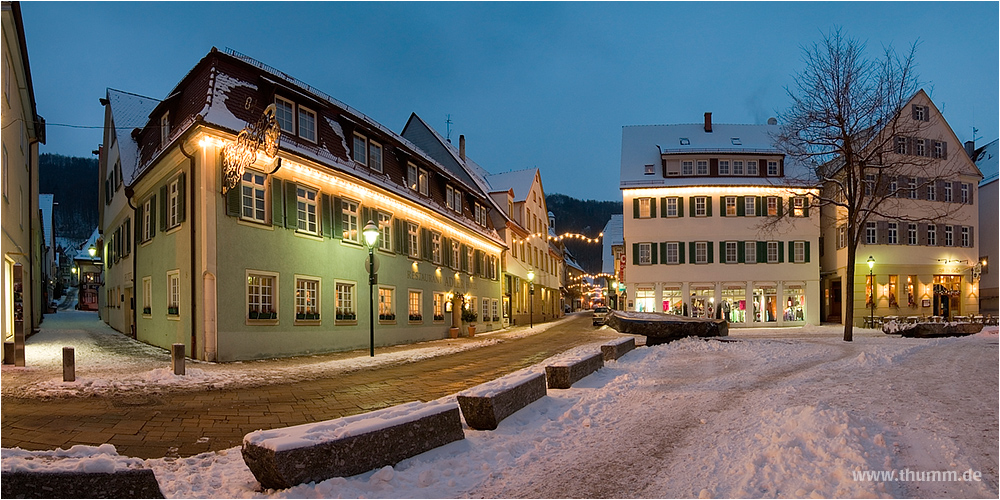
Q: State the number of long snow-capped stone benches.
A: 5